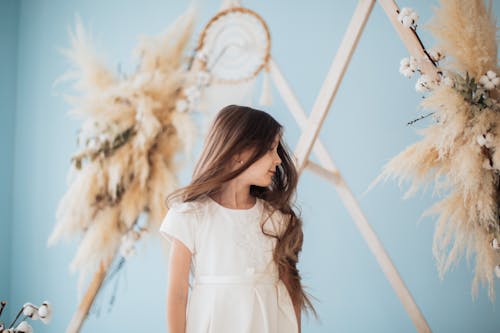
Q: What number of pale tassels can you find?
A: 1